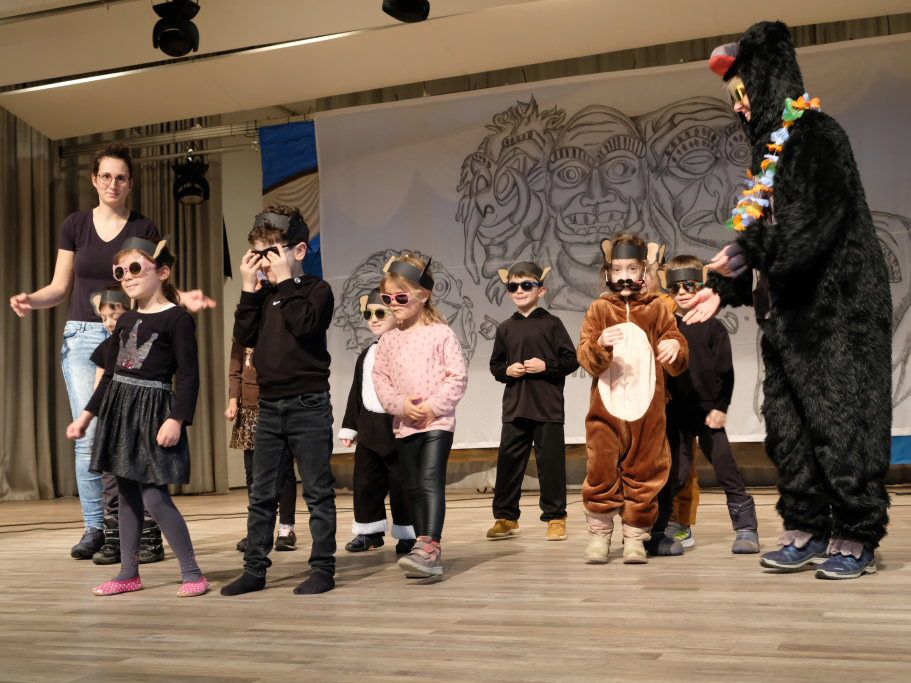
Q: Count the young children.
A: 10